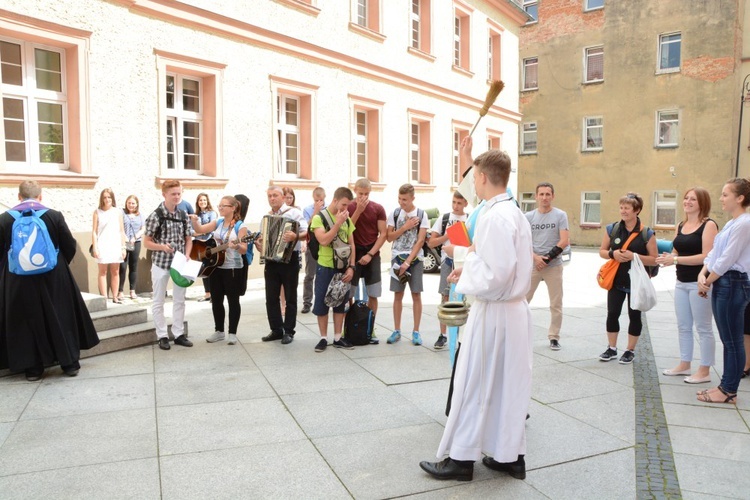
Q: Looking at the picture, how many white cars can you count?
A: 0